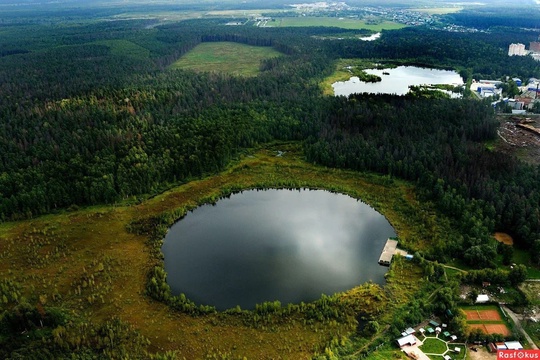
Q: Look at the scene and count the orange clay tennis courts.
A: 2